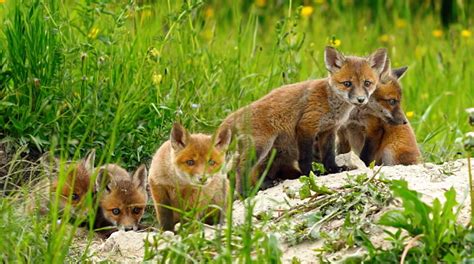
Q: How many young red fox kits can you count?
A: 5